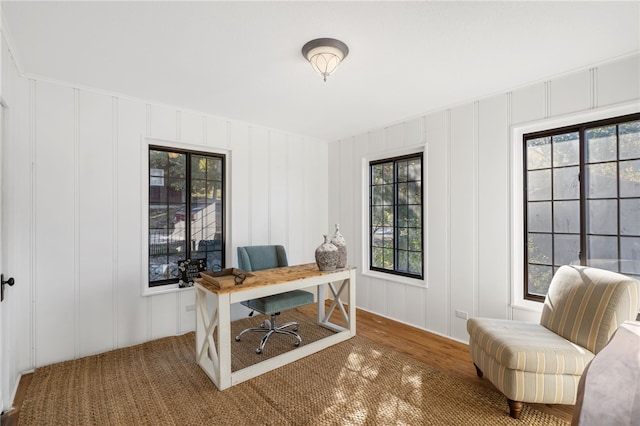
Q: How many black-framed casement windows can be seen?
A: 3